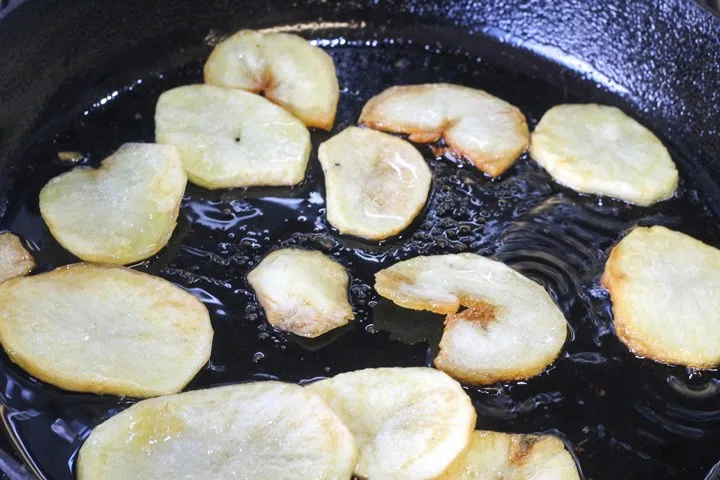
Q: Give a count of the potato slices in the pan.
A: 14